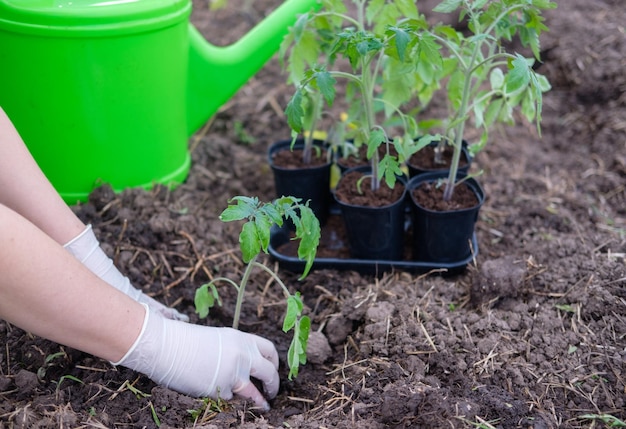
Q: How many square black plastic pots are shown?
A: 5